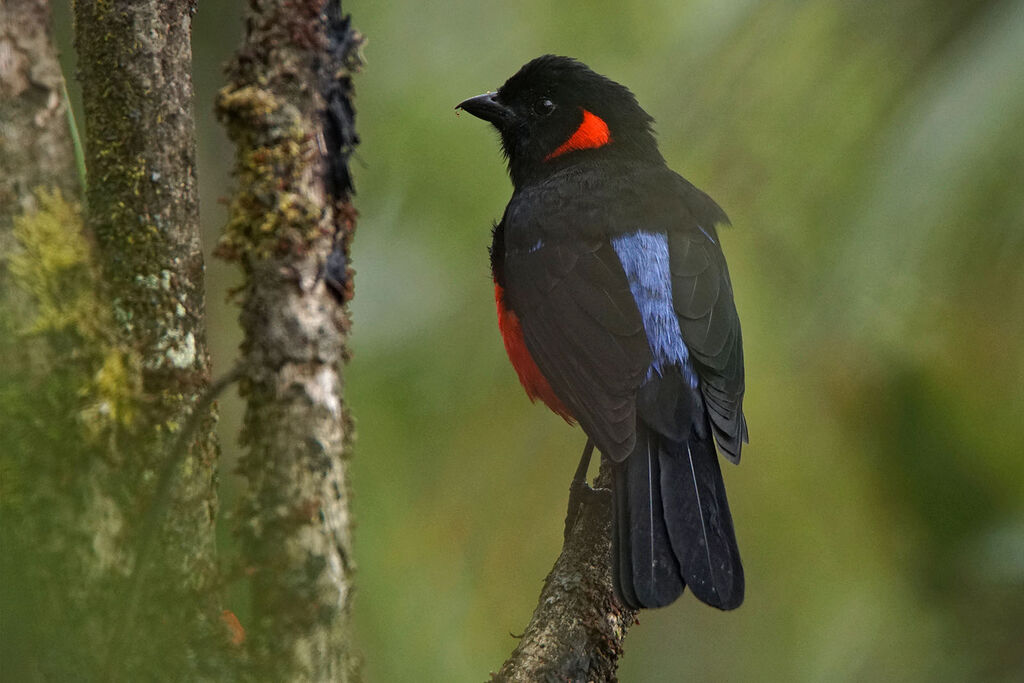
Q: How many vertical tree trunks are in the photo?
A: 3